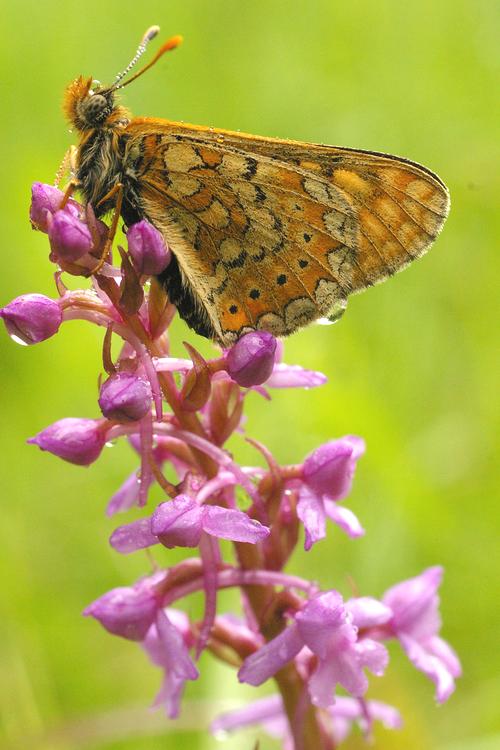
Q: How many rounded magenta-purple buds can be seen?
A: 7